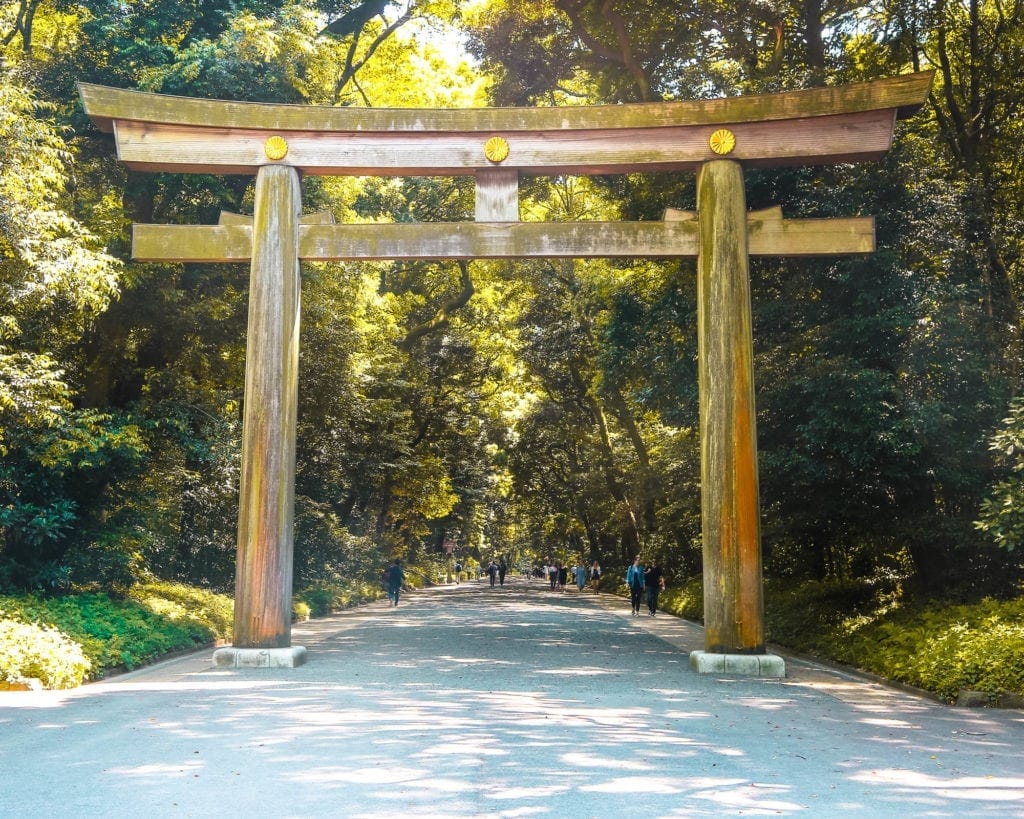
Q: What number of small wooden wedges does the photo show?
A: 4